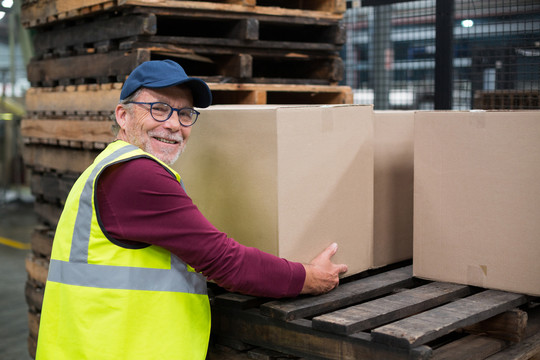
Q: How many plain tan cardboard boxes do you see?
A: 3